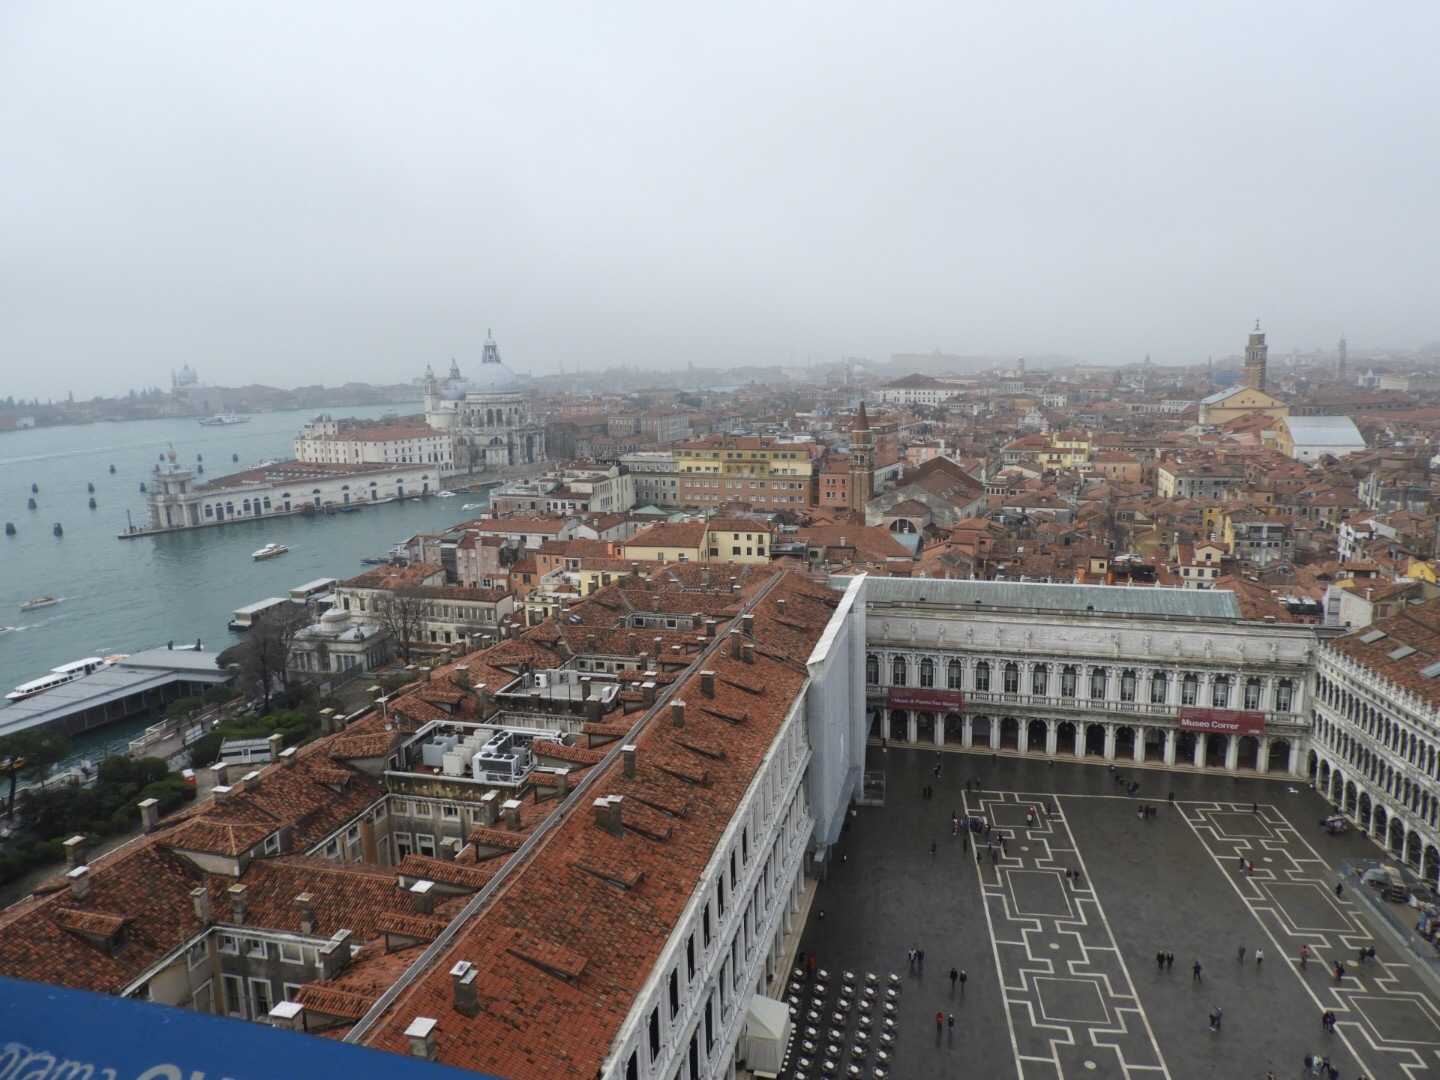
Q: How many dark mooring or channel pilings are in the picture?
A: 12